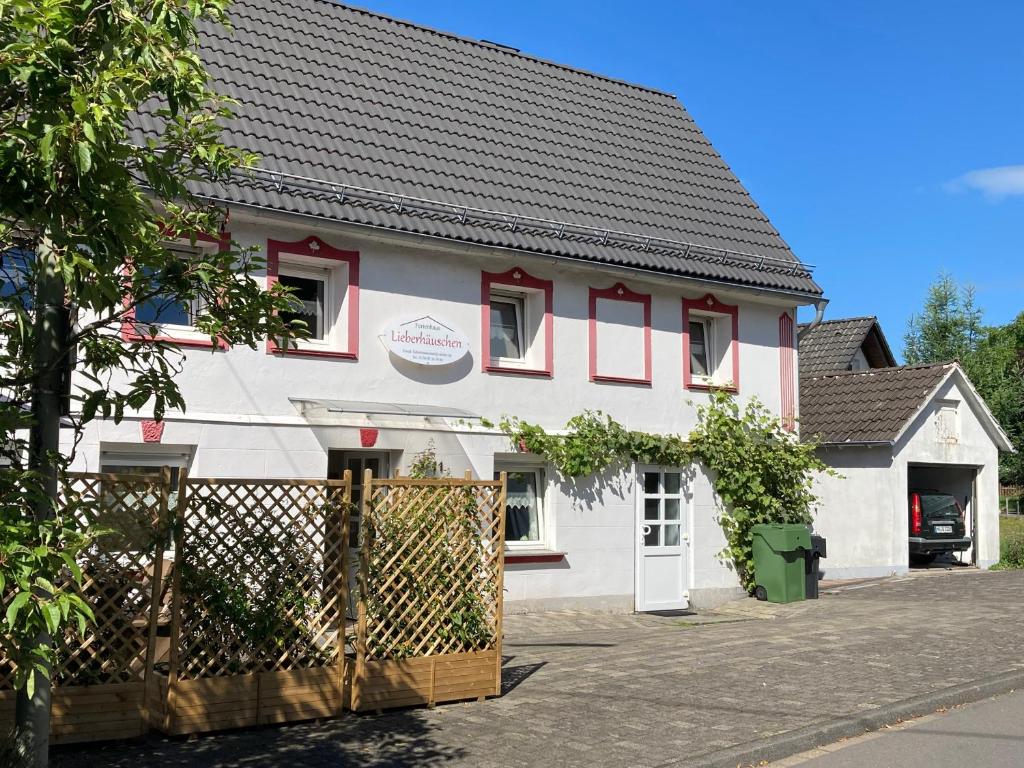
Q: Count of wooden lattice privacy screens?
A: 3